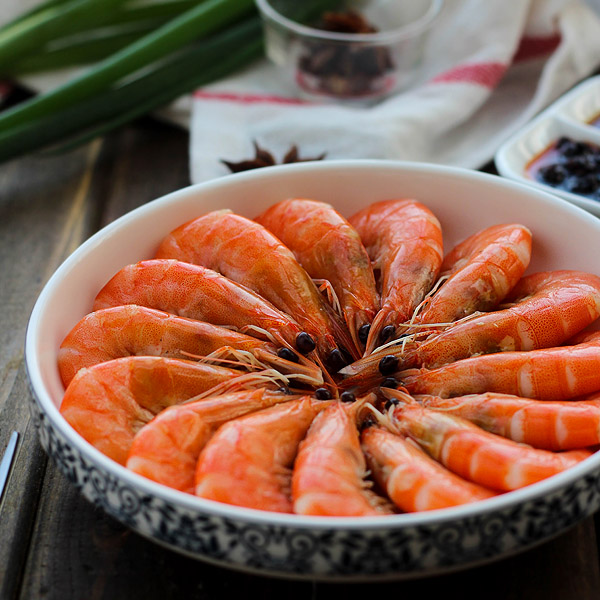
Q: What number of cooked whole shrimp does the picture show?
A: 15